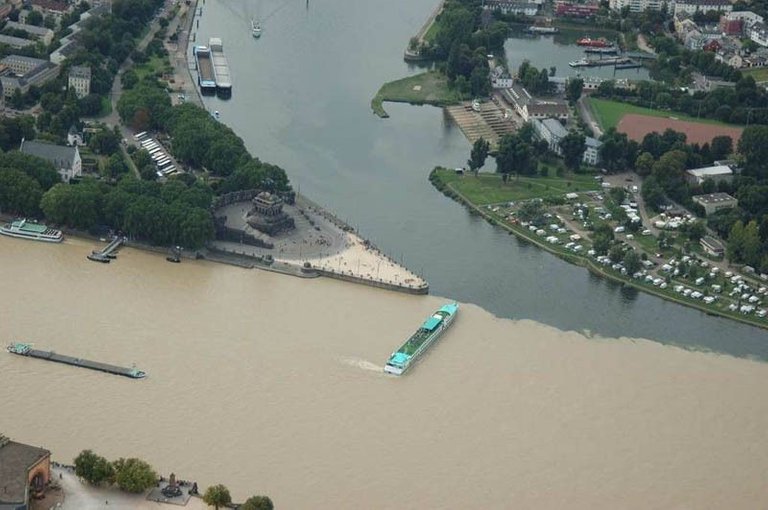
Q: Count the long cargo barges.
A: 3